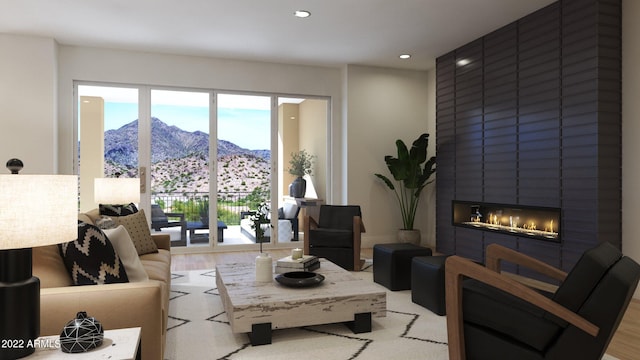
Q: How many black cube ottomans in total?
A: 2